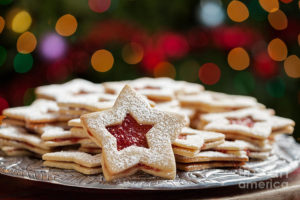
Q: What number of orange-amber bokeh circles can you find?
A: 12